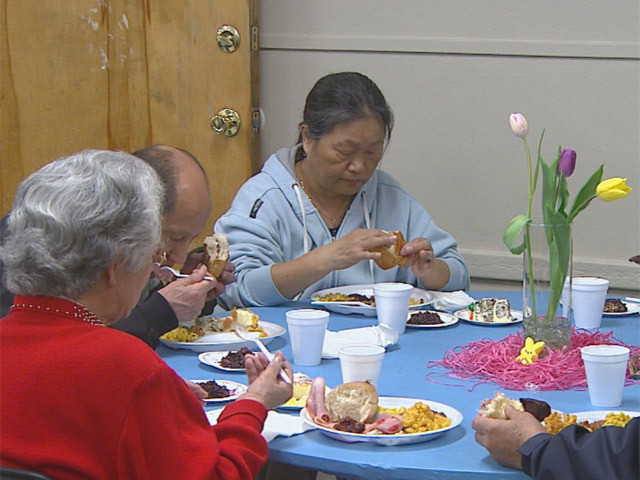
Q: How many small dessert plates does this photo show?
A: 6